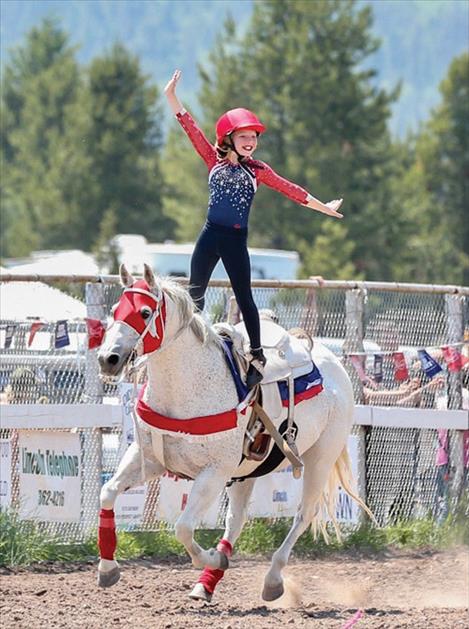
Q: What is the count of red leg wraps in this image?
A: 2